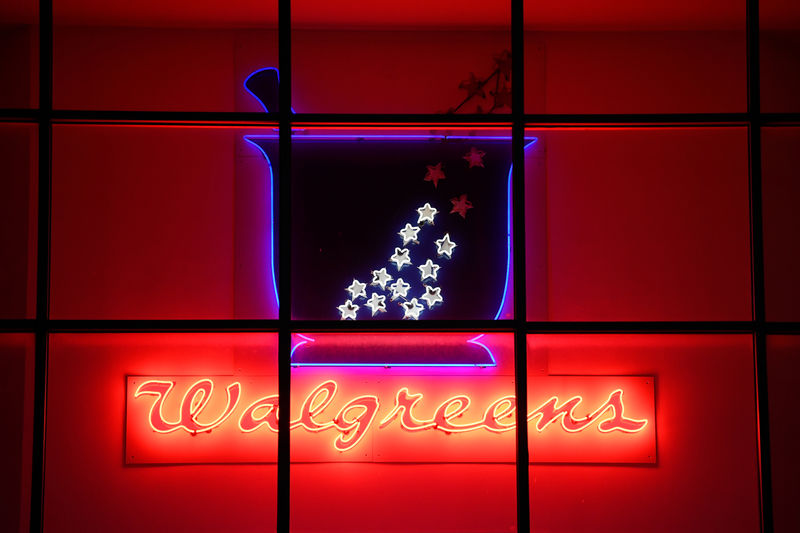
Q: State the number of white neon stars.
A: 12